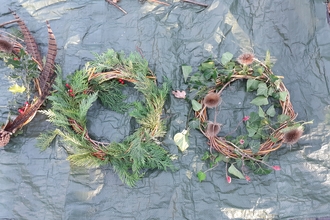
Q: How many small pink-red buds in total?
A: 5